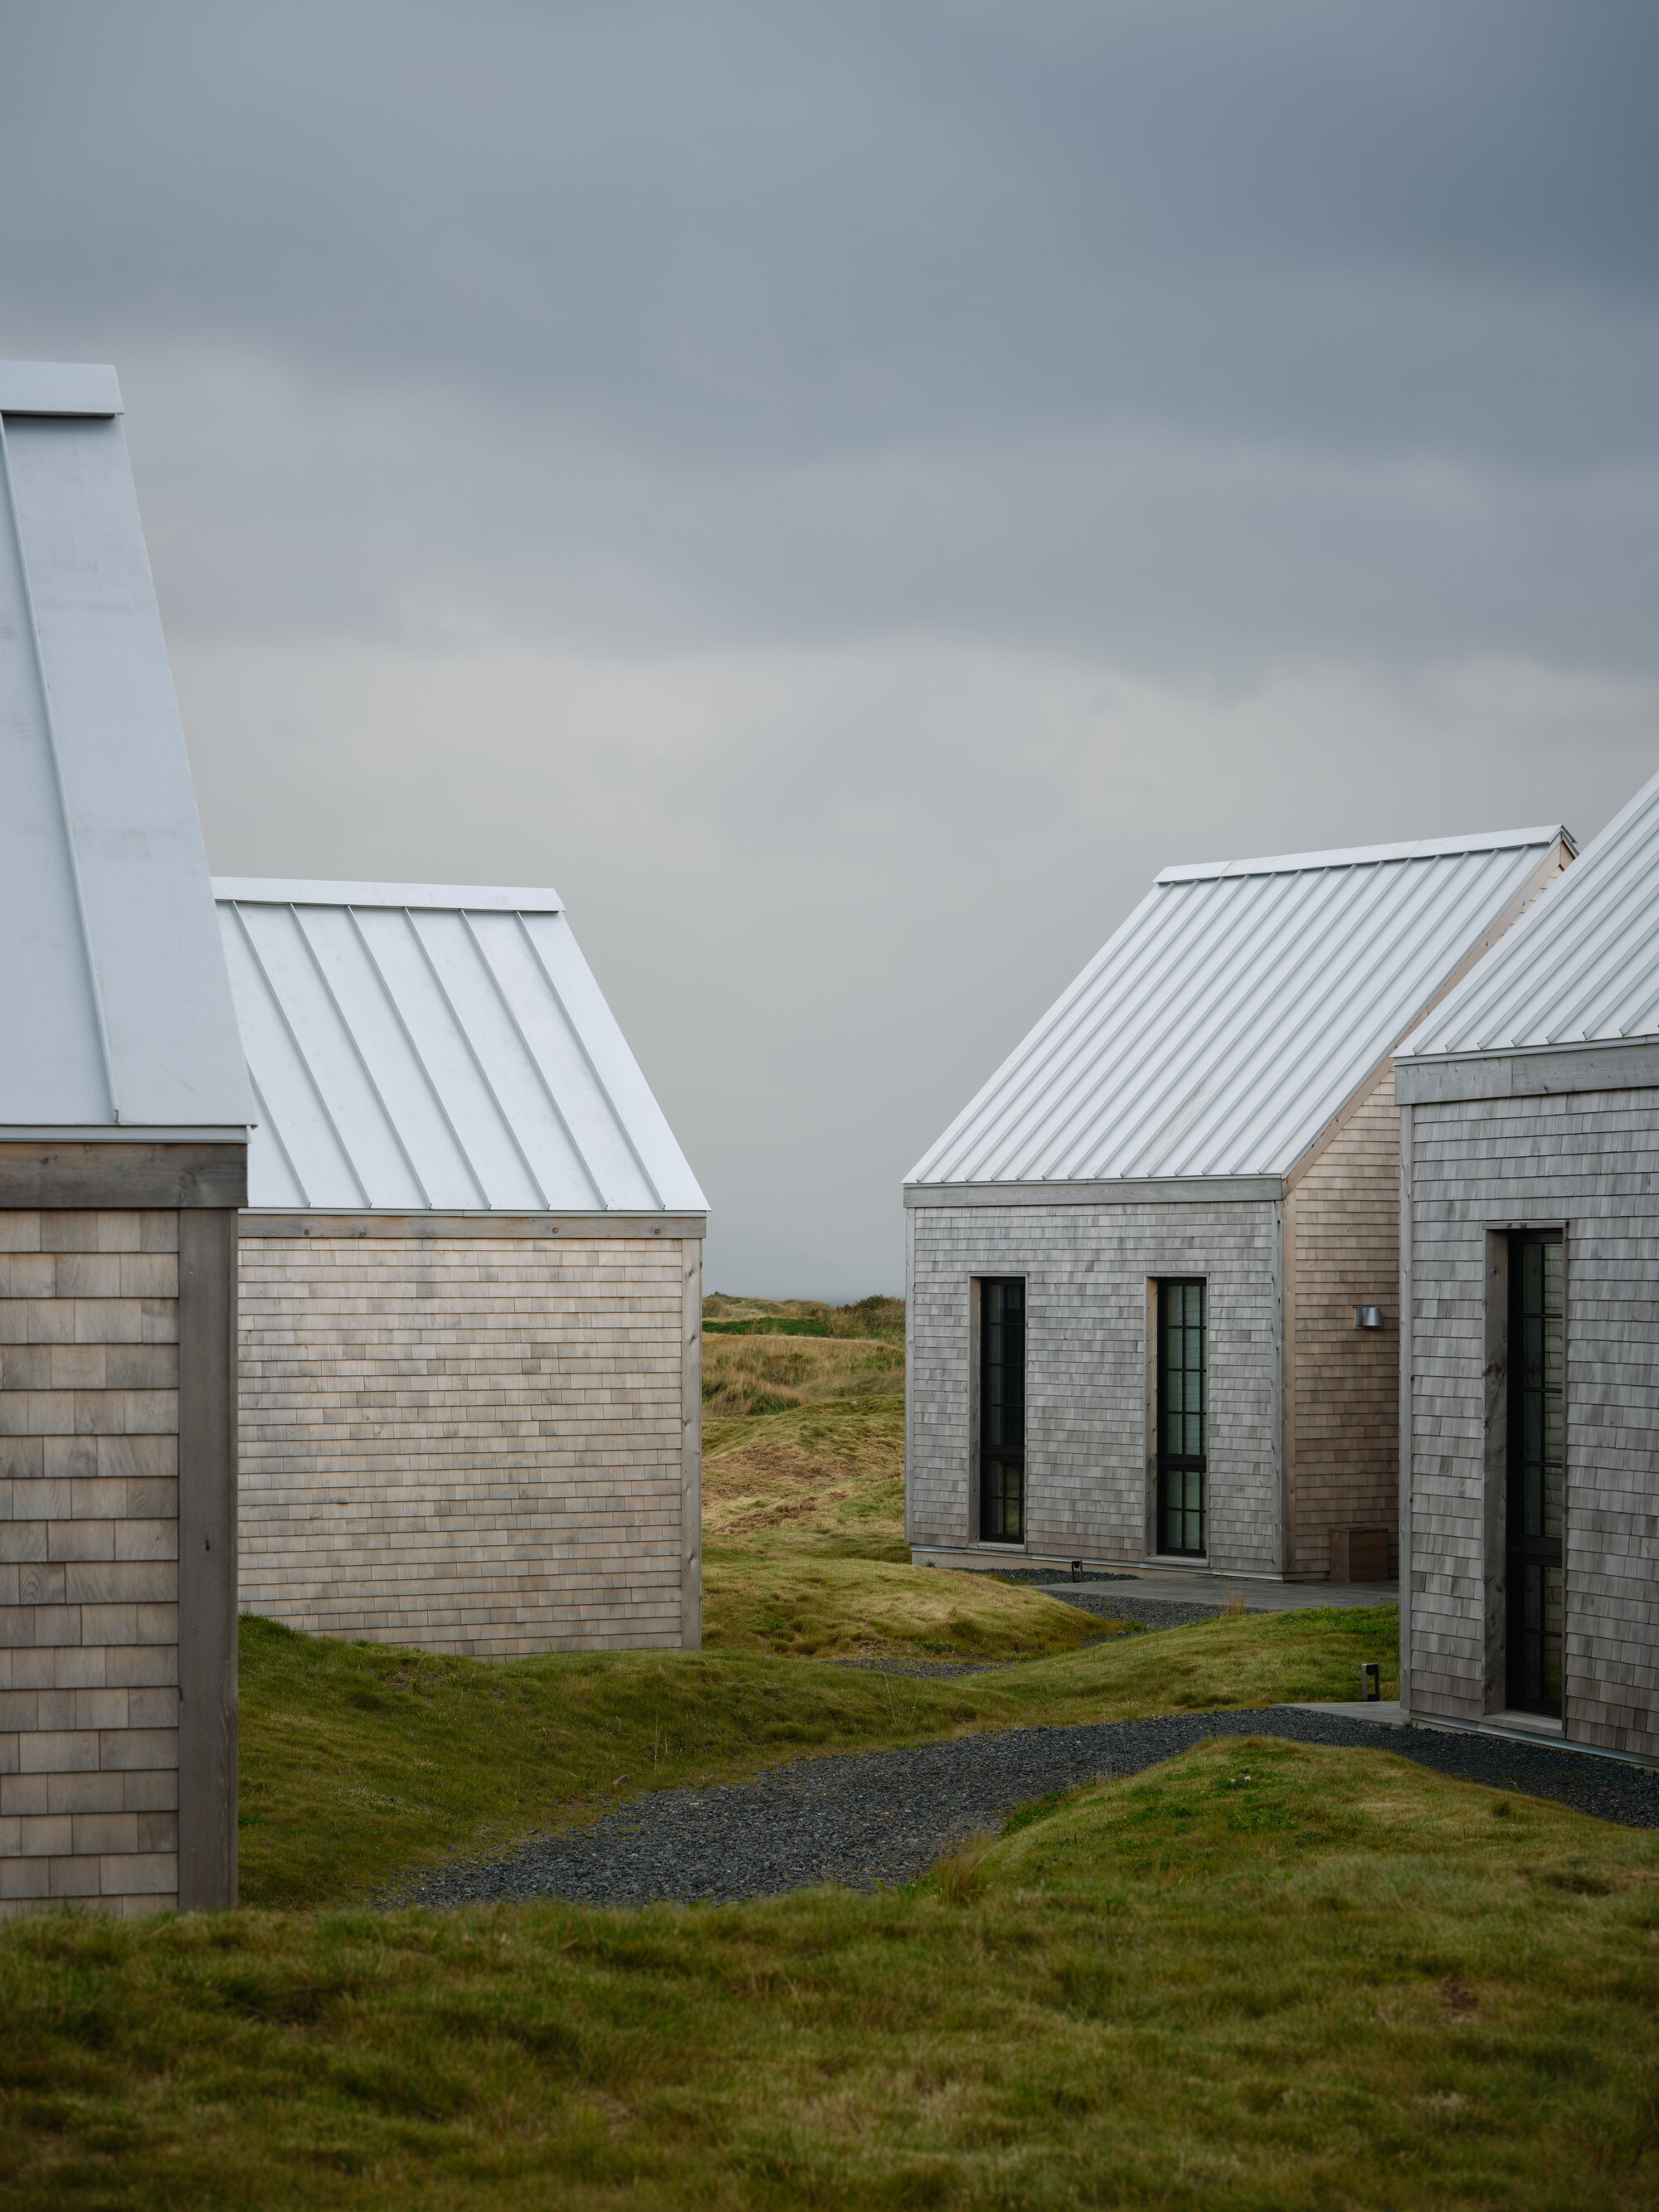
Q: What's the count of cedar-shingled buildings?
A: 4